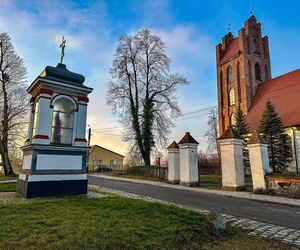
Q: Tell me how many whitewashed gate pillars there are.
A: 4